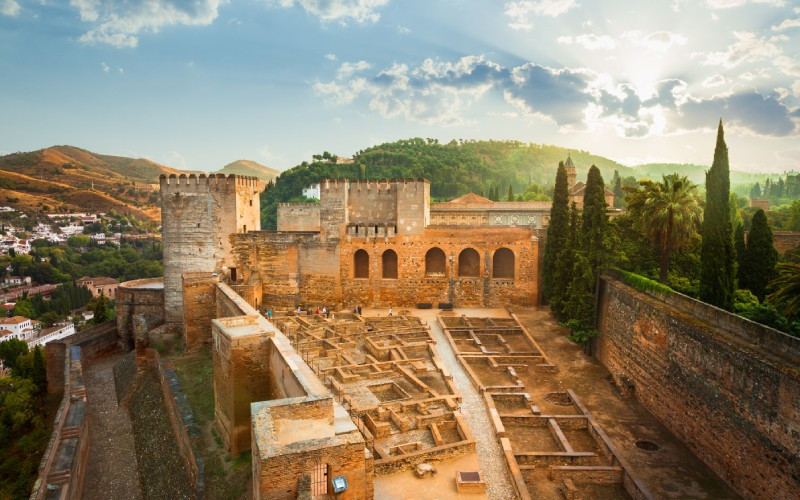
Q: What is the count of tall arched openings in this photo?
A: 5